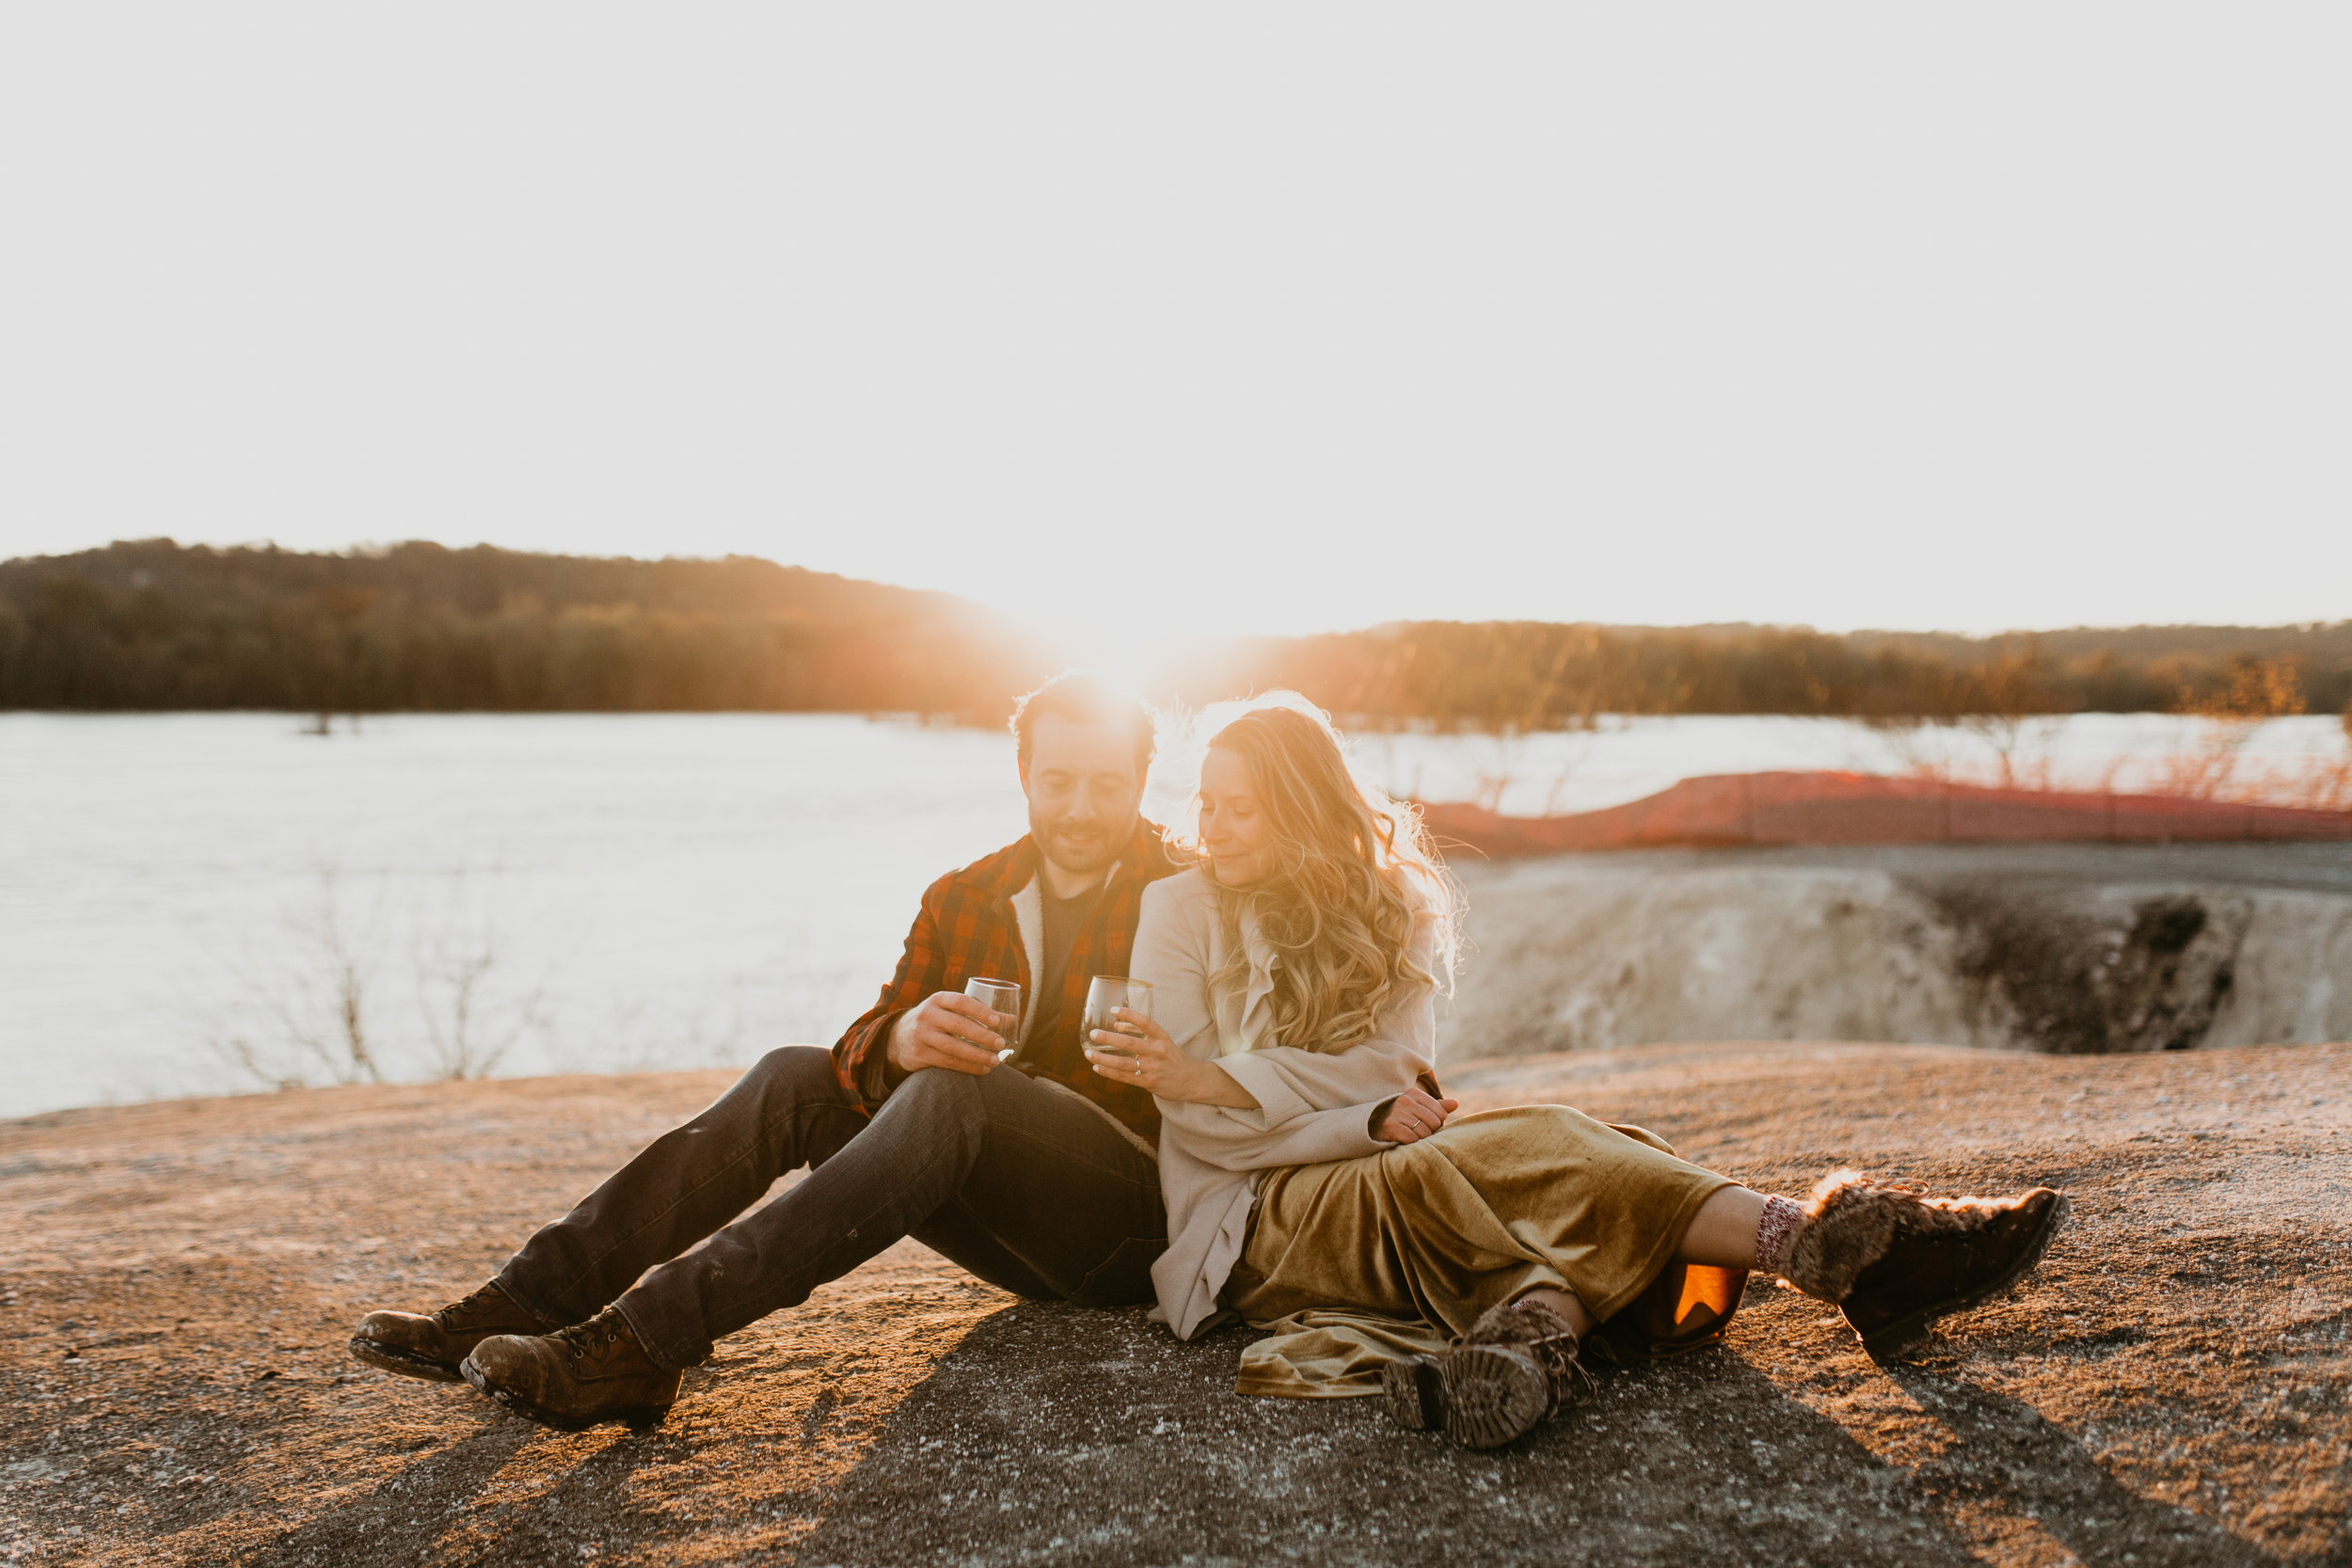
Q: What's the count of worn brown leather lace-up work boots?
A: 2